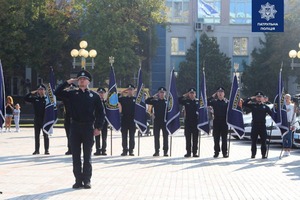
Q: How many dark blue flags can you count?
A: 8